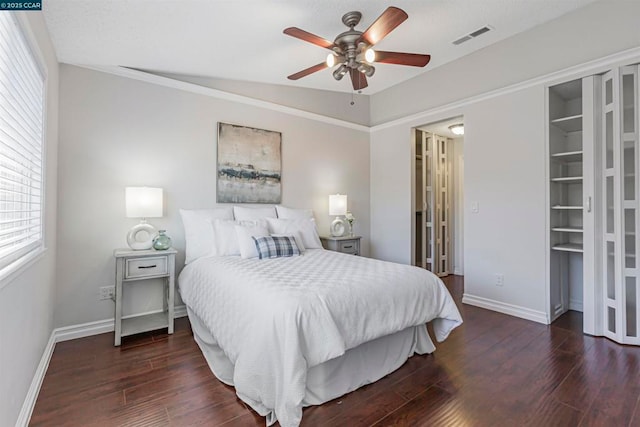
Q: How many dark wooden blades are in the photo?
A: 5